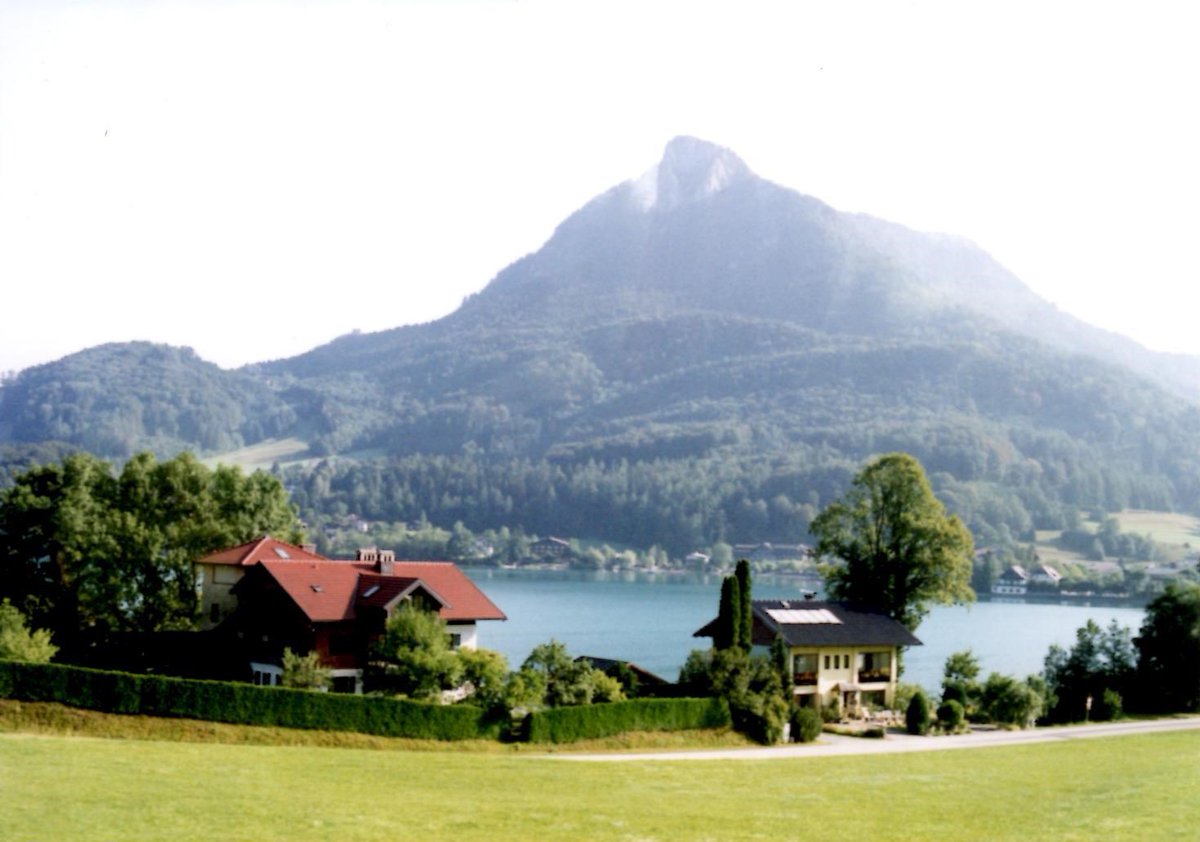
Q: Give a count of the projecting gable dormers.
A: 1